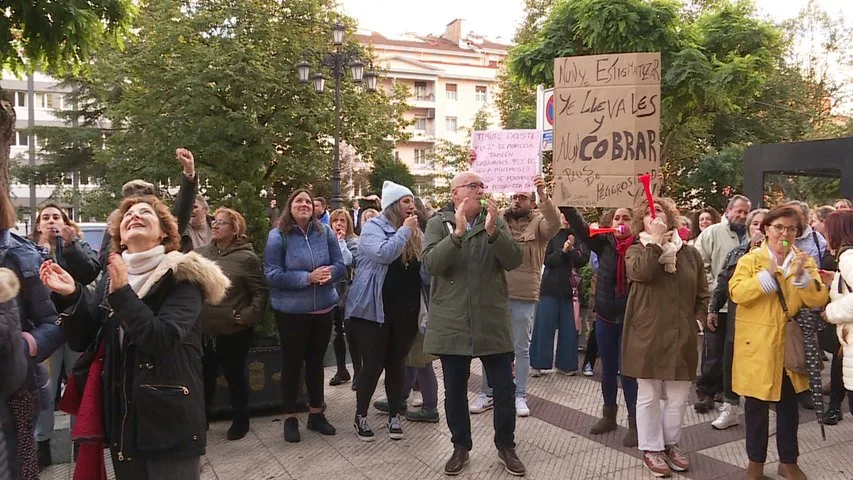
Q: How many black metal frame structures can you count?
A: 1